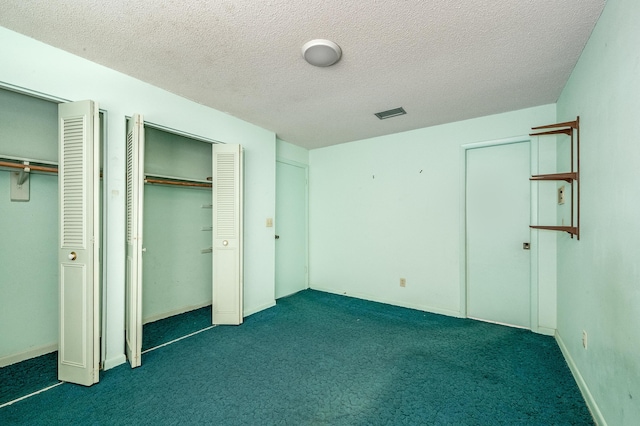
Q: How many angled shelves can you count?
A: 3